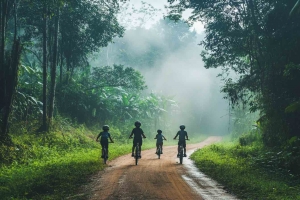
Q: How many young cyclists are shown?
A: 4